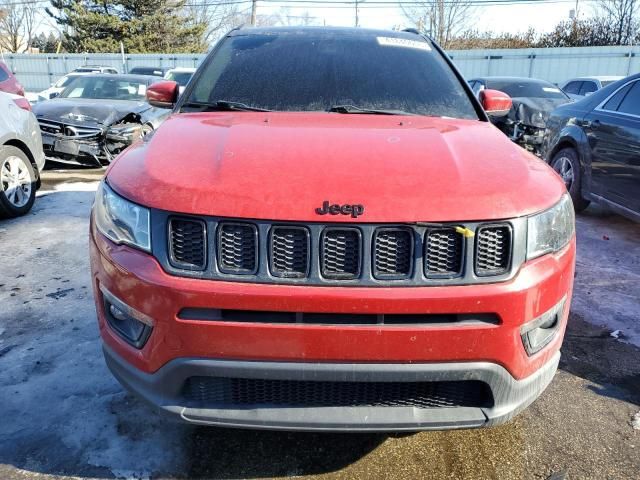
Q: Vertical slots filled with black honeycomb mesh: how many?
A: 7